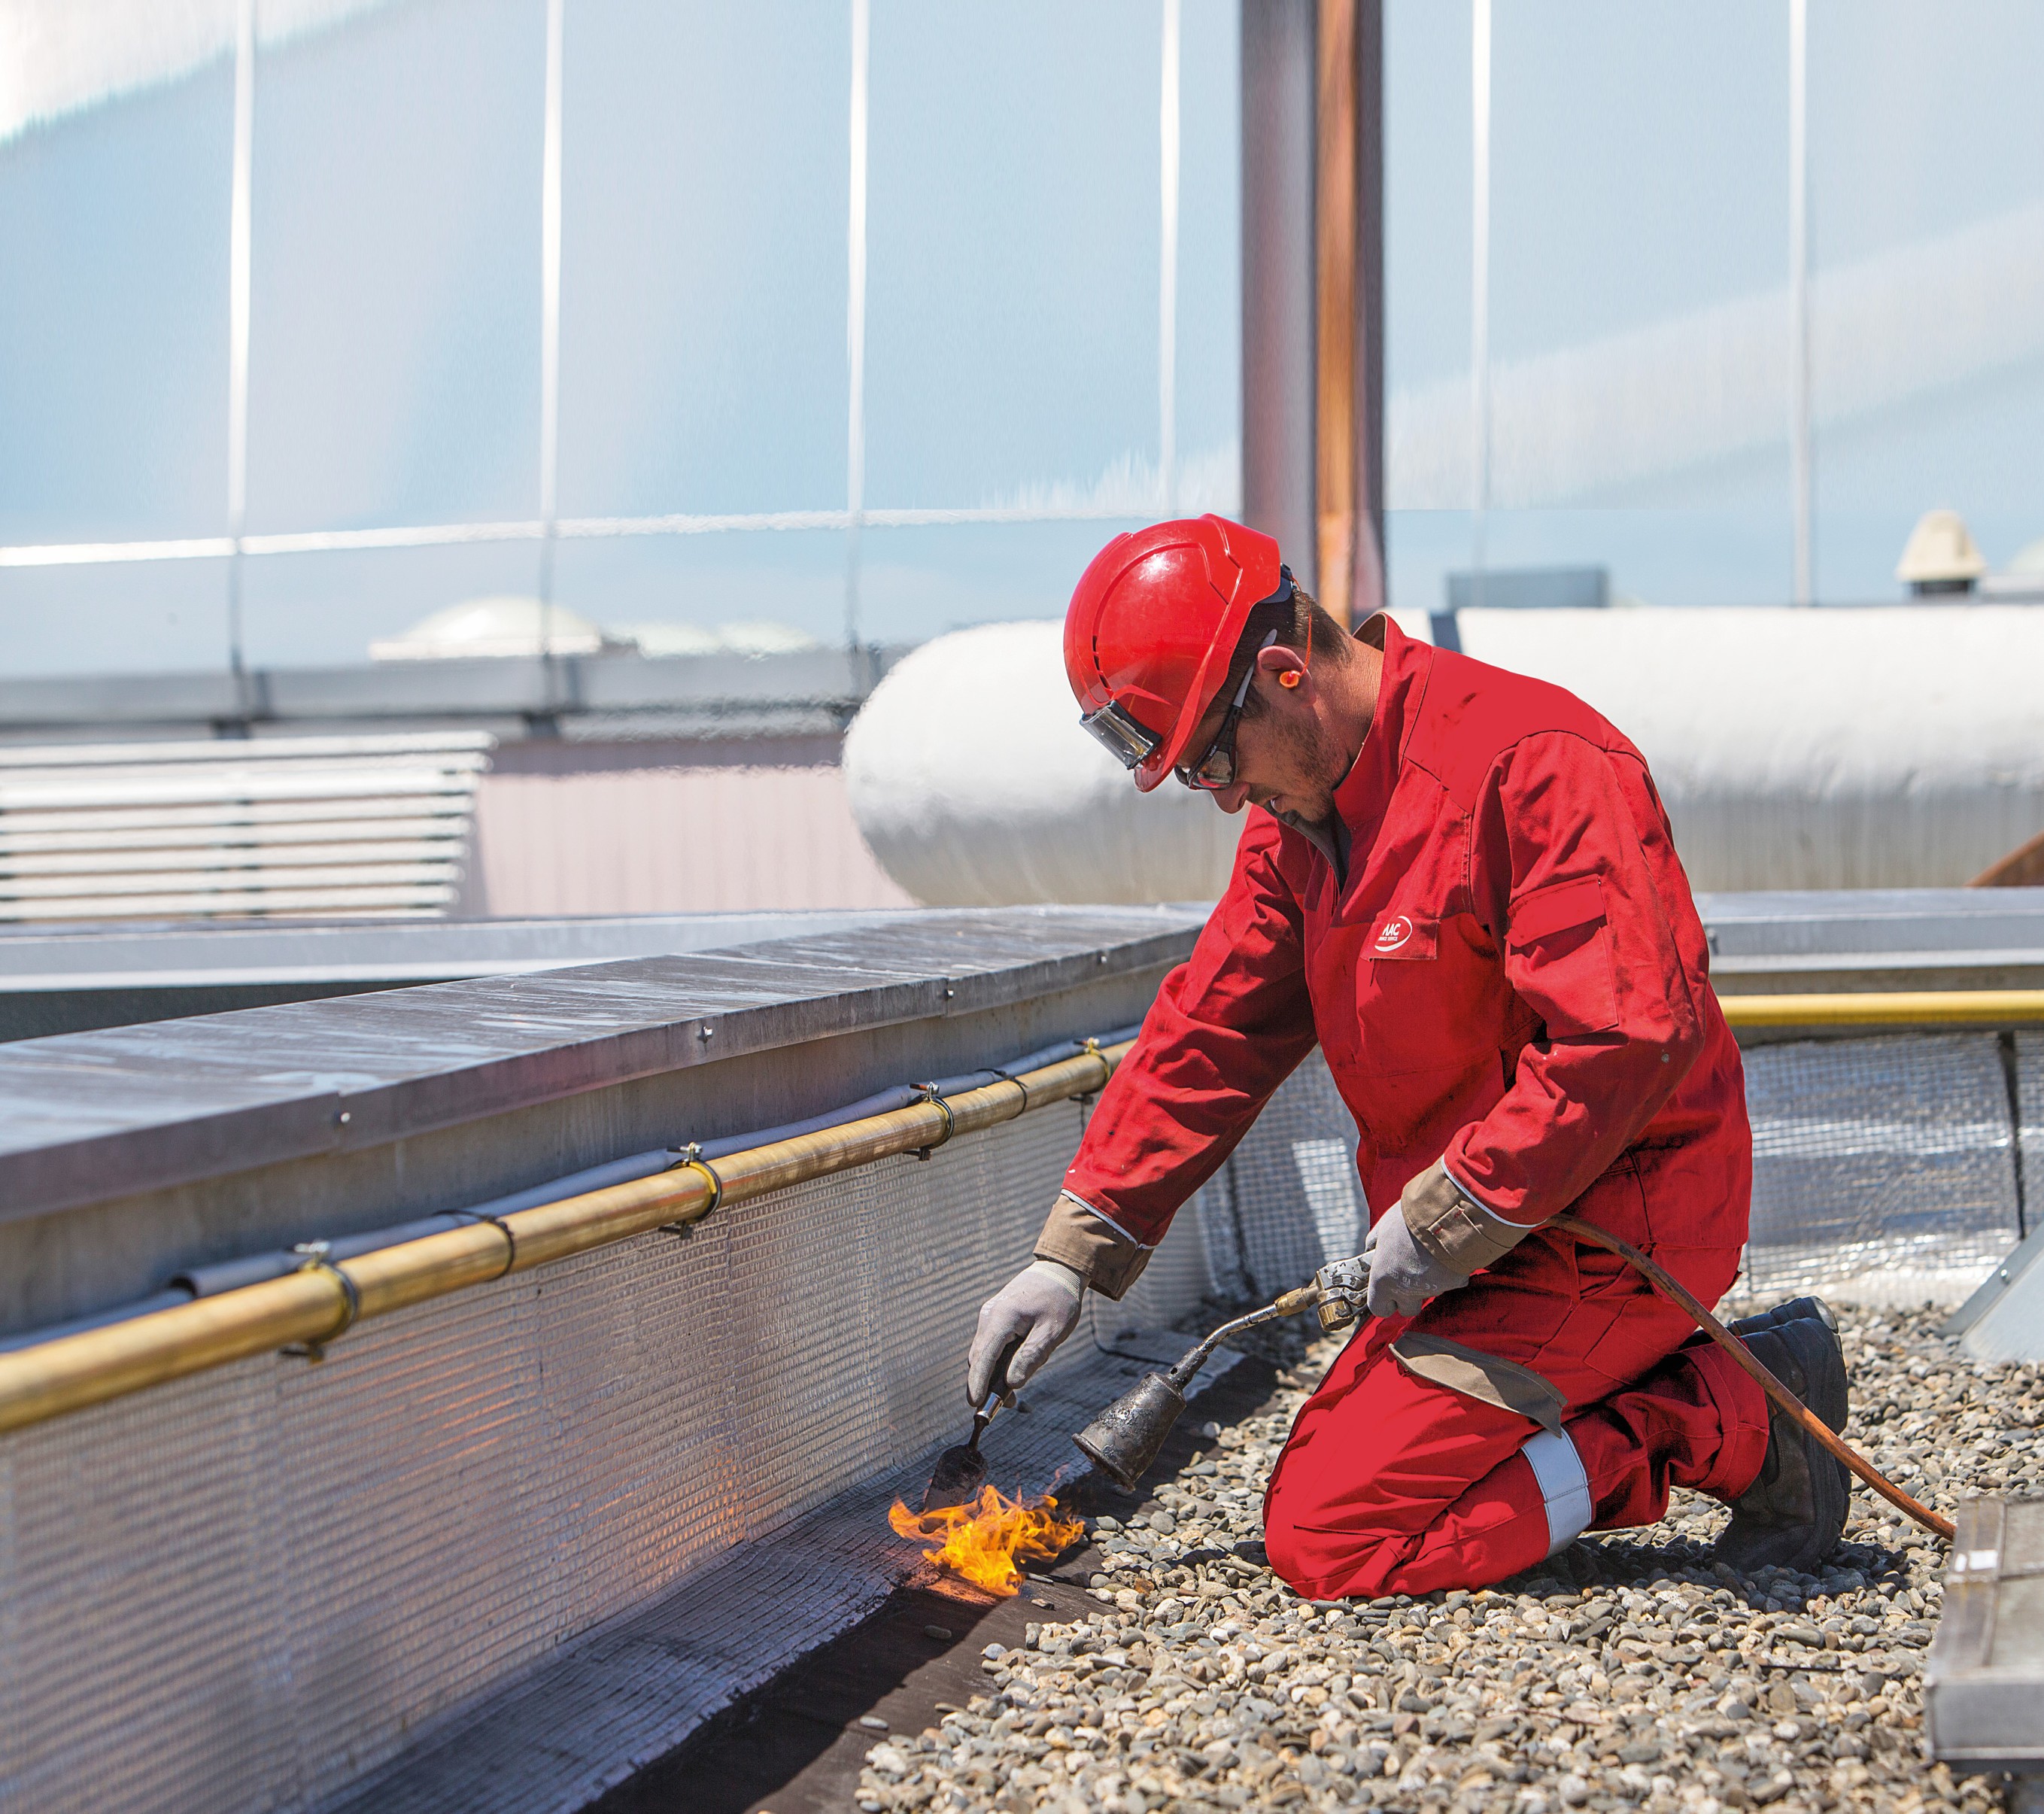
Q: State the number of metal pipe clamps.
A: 4